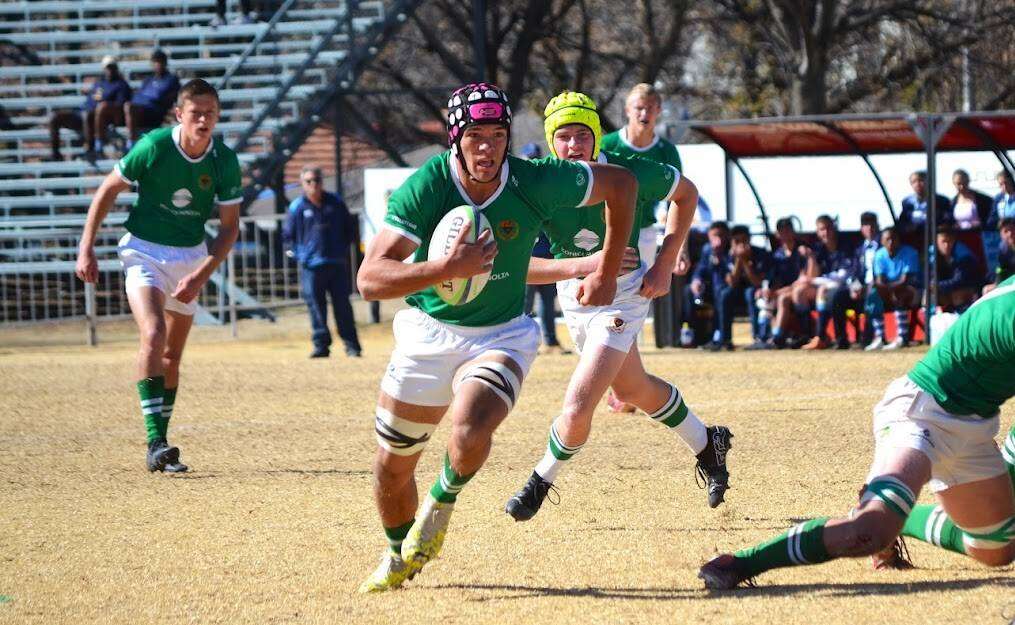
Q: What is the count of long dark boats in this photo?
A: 0